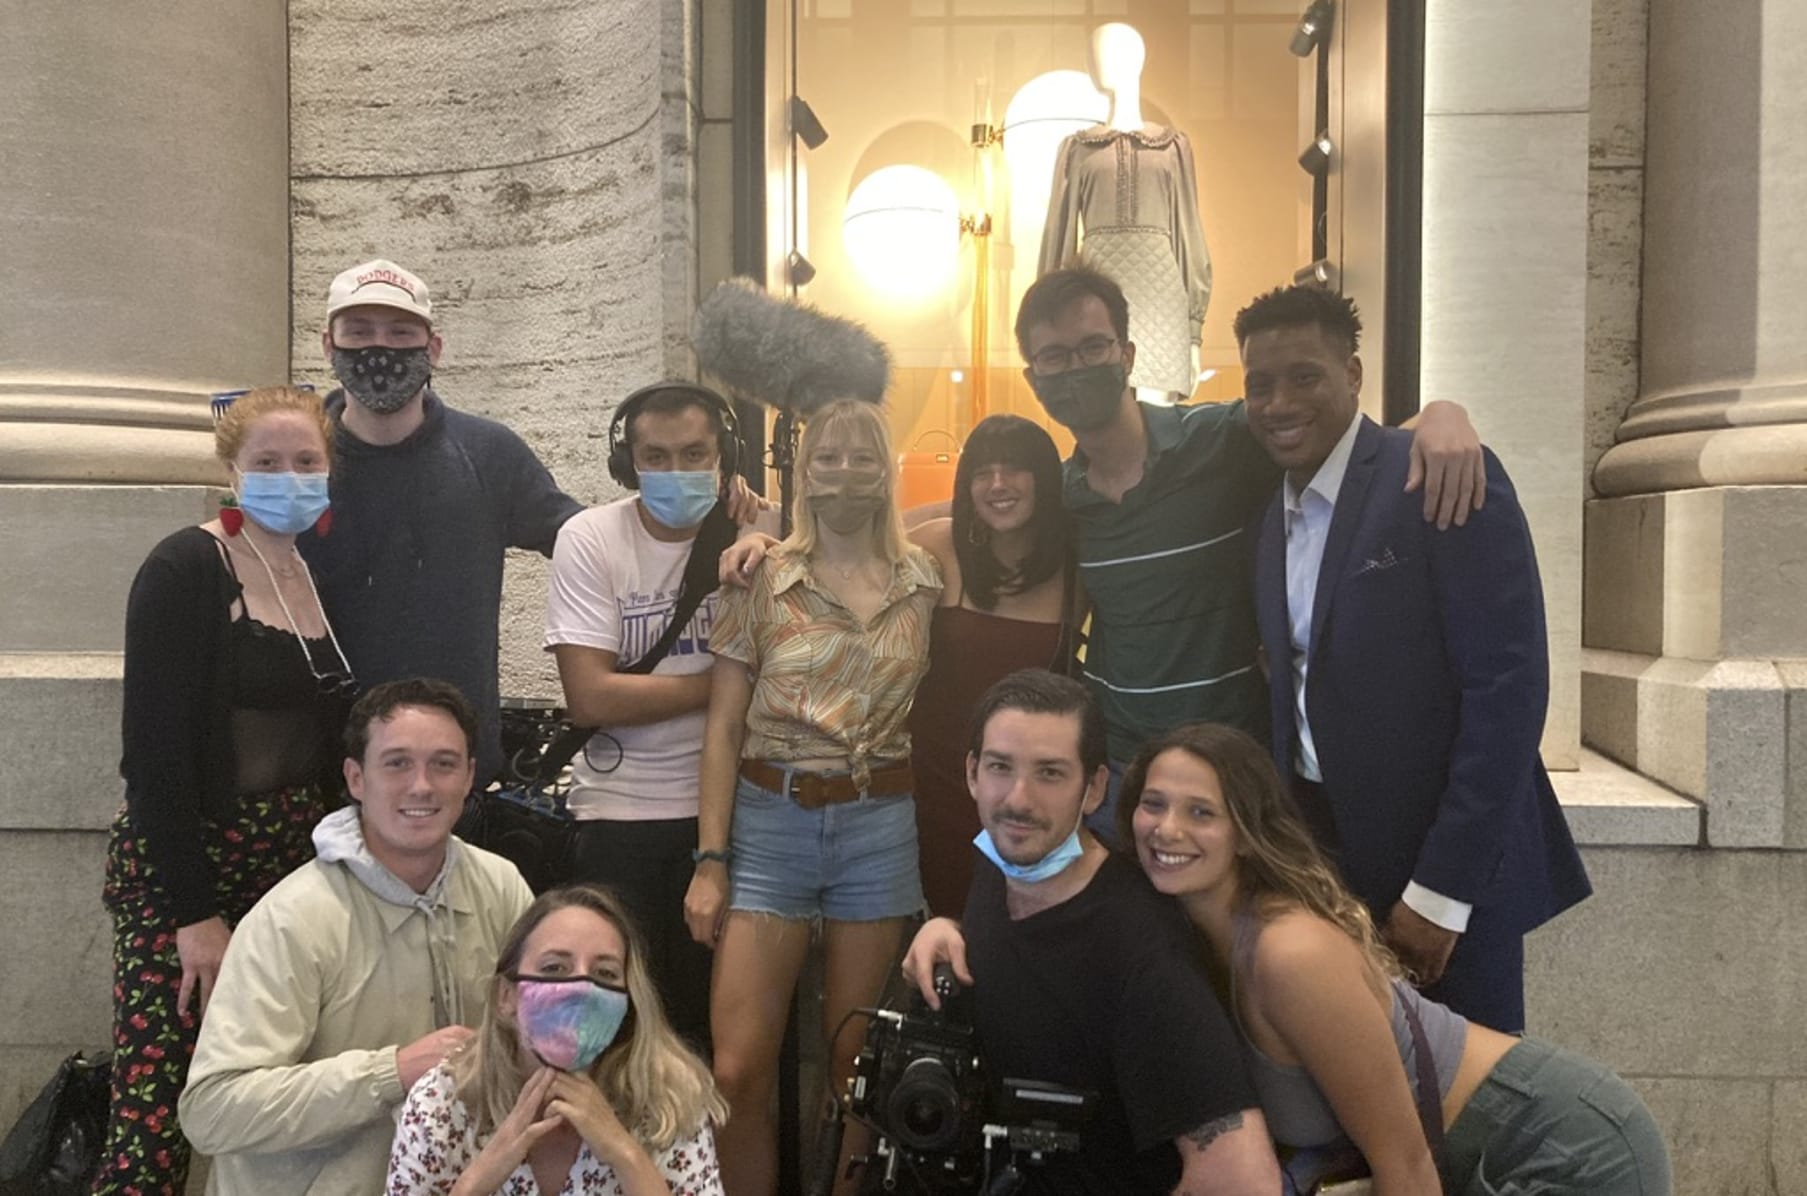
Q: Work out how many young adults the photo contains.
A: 11